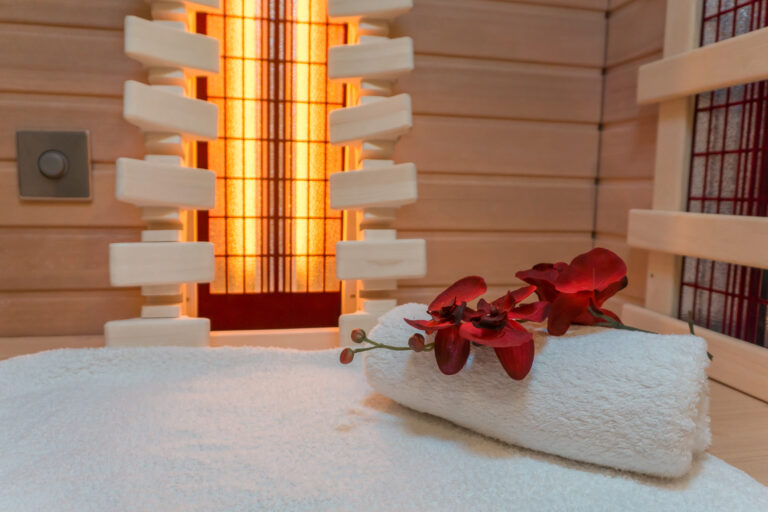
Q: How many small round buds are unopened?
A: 3